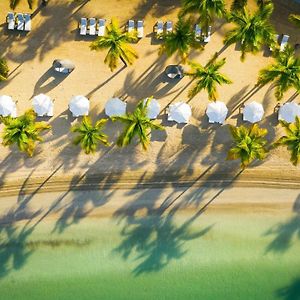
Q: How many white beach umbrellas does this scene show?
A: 9